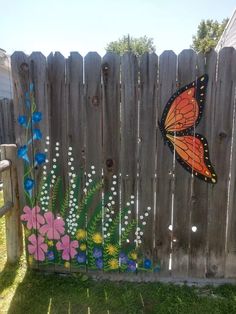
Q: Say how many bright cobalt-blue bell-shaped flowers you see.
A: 6